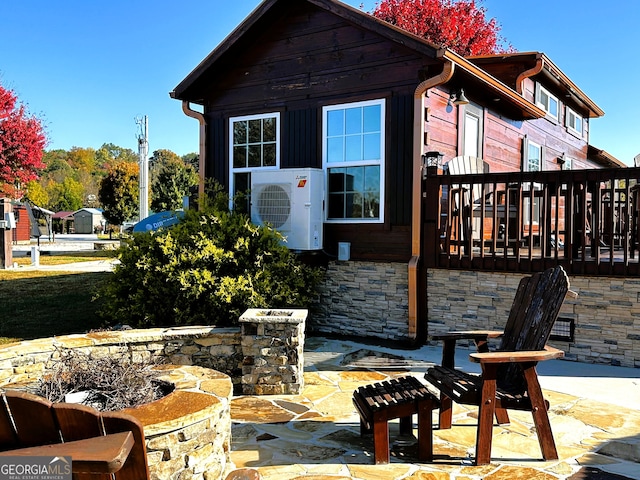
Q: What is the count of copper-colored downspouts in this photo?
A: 3